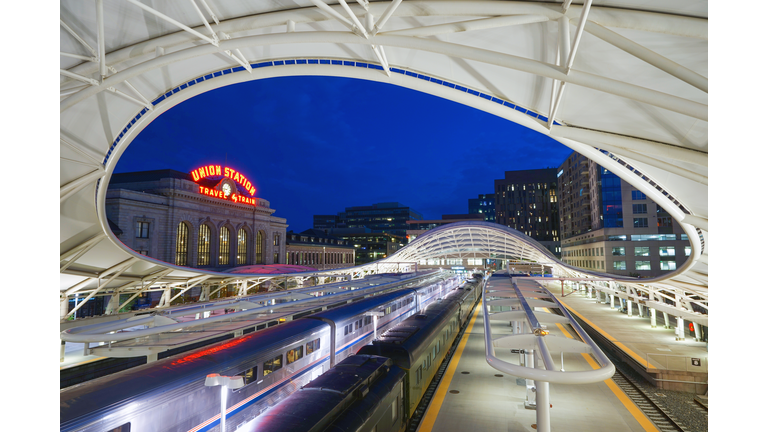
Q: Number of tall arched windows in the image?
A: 5